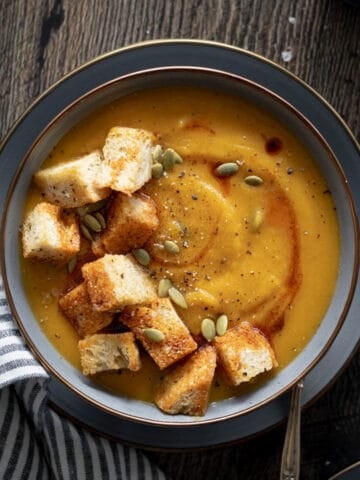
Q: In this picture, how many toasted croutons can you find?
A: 10